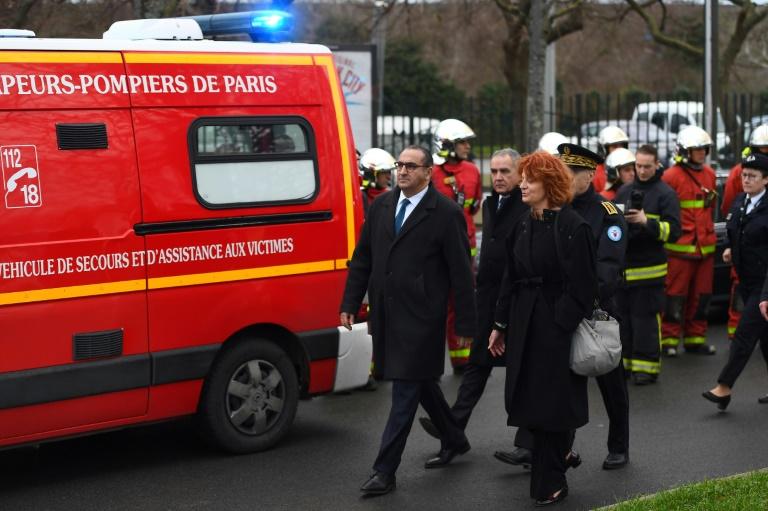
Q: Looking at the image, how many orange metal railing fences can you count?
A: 0